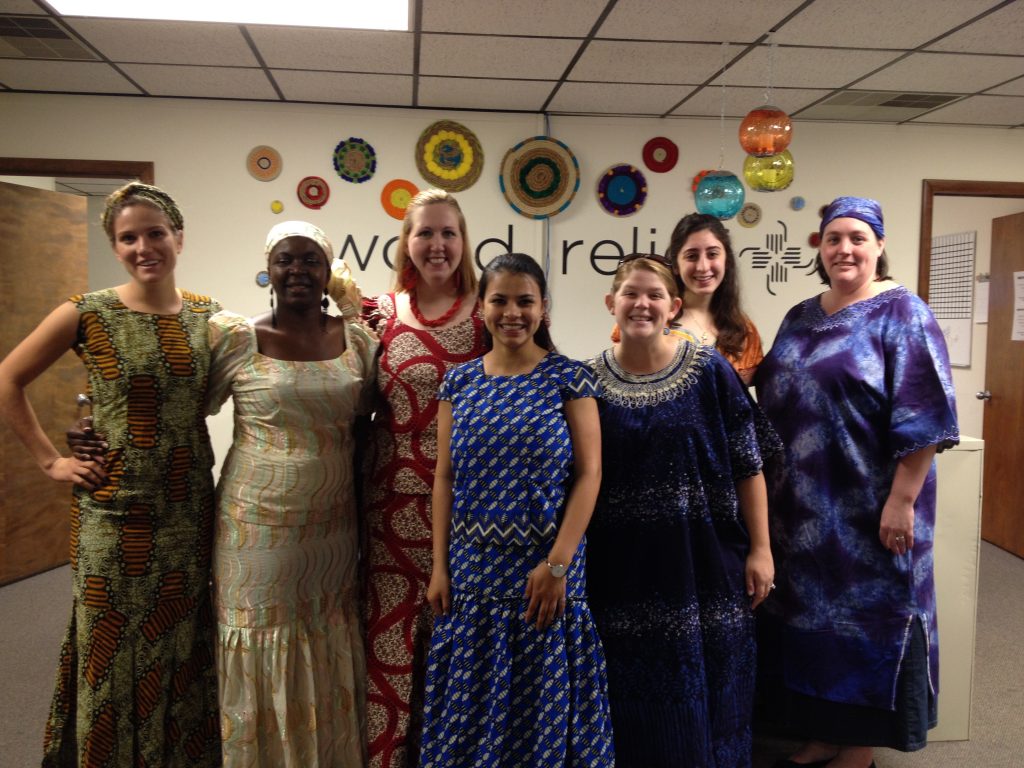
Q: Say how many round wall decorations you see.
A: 15